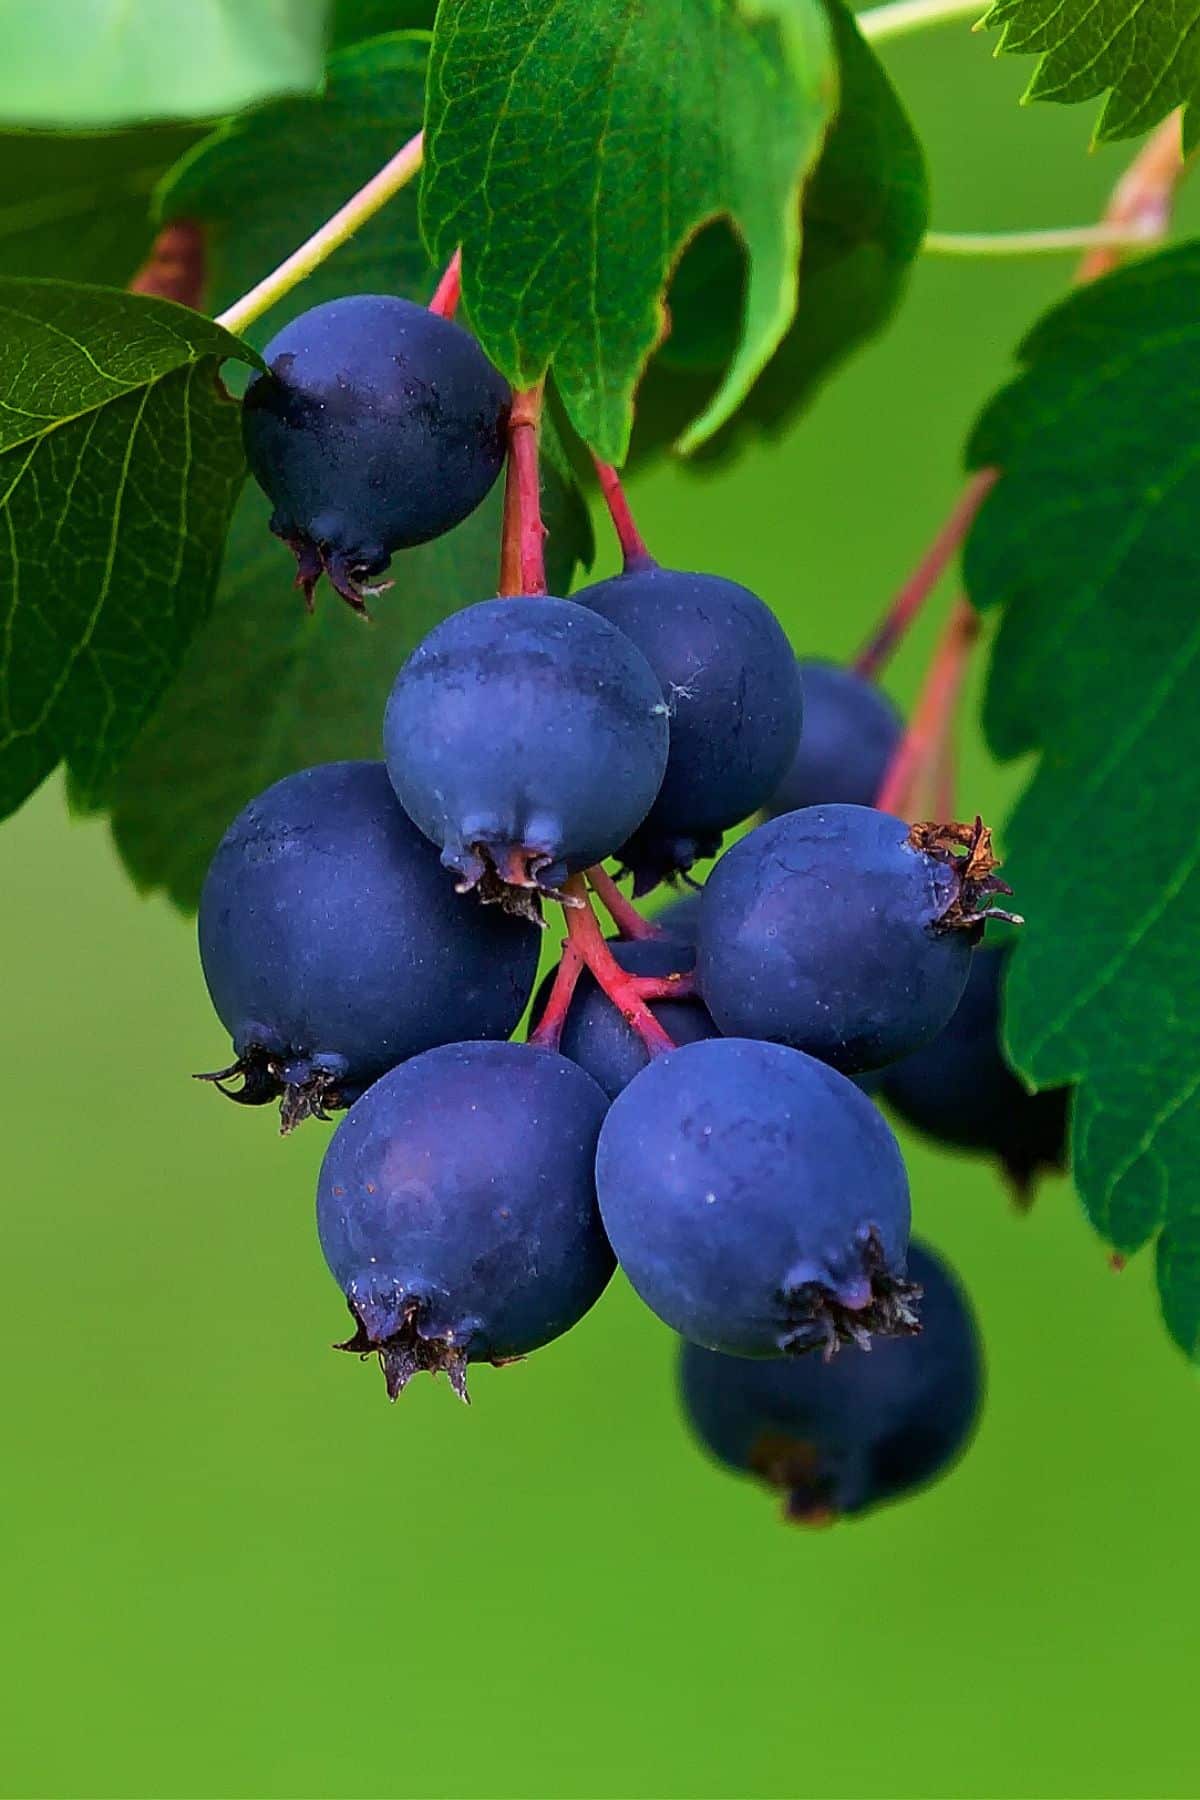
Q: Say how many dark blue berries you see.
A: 11